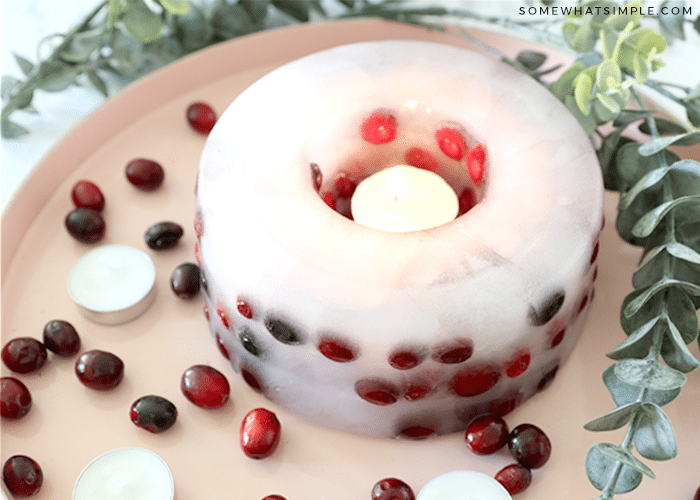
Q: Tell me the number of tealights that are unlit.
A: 3